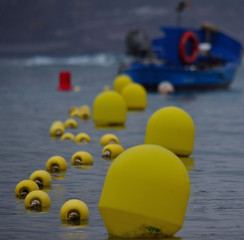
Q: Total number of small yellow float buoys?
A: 14